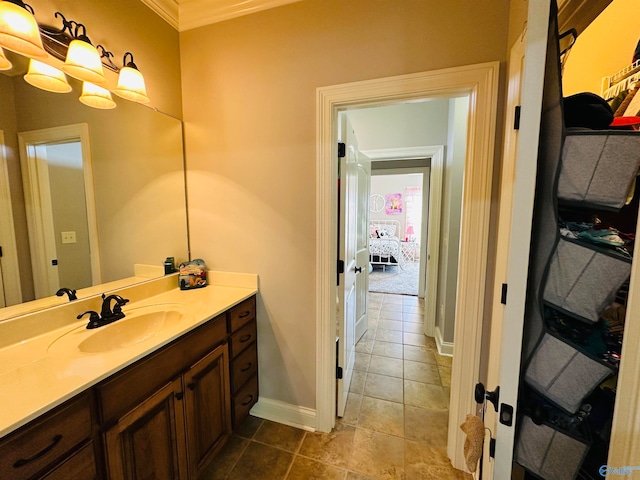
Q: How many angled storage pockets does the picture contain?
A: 4